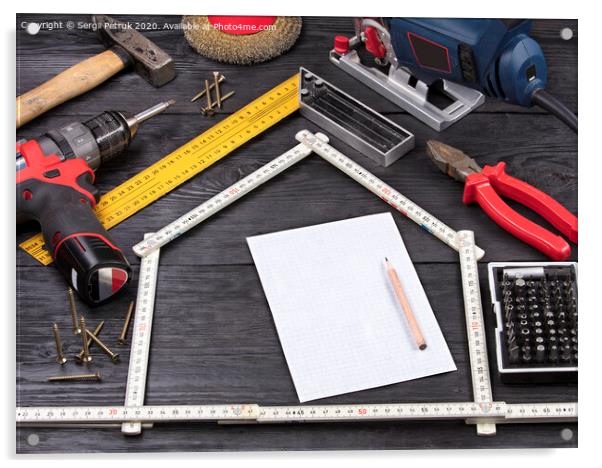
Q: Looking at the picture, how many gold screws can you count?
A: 11